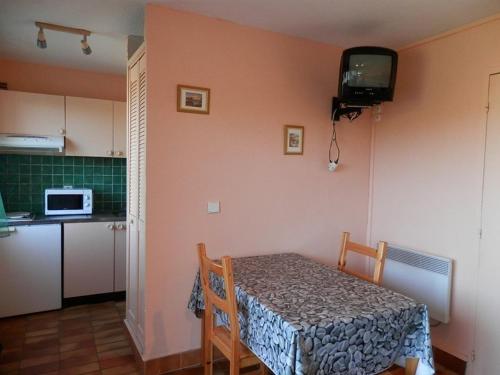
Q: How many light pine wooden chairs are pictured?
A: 2